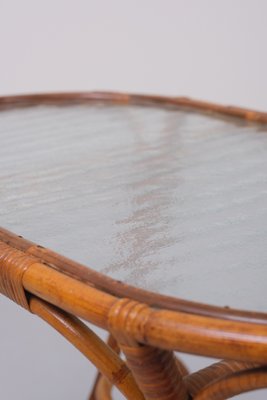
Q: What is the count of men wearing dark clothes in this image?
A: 0